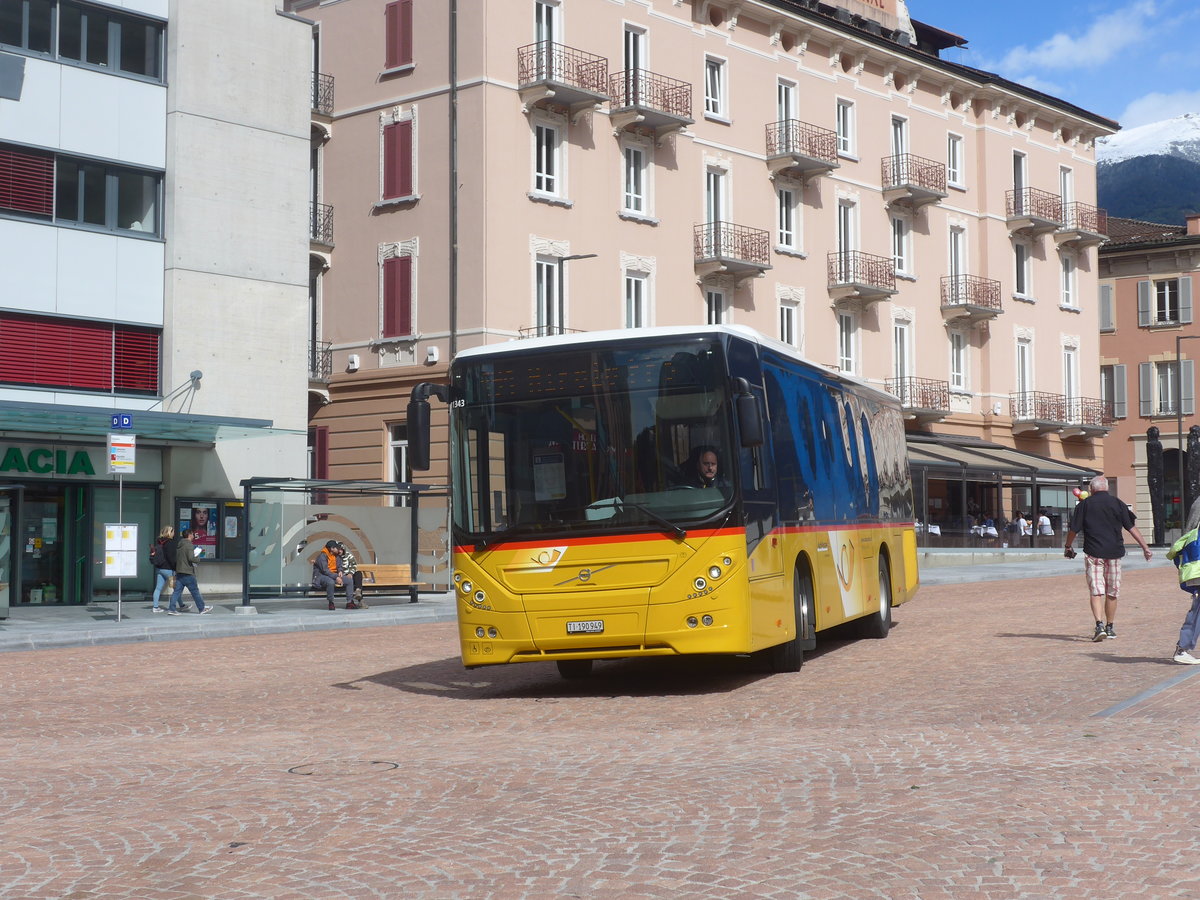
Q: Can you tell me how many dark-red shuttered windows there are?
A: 3